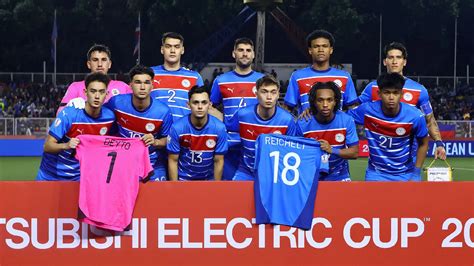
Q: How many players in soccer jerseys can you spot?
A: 11